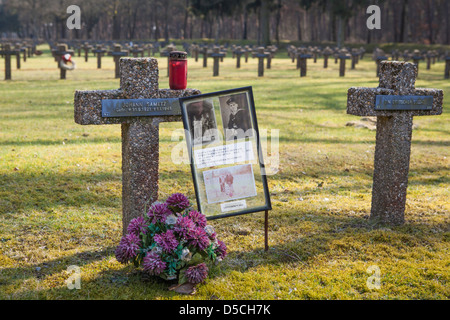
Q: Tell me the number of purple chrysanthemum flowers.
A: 11